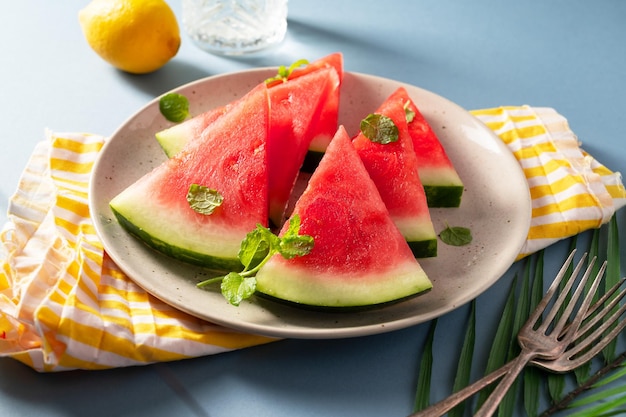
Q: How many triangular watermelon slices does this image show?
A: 6